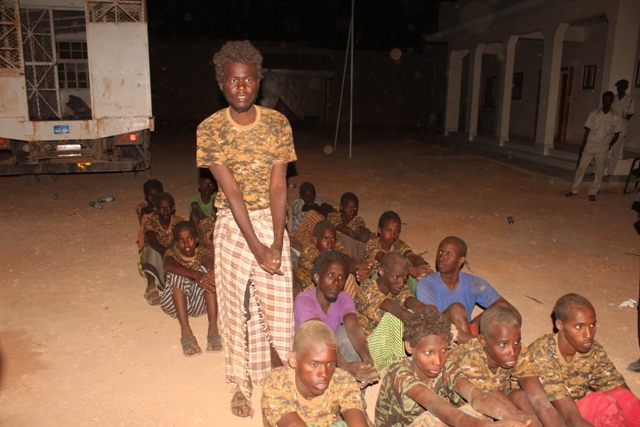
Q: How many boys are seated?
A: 15